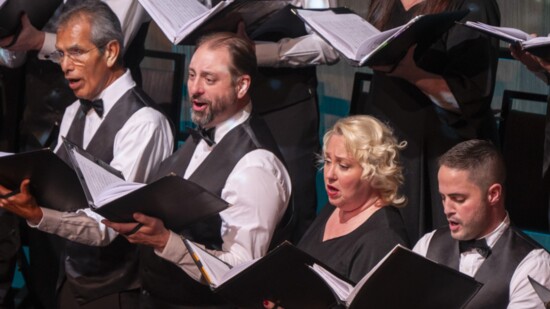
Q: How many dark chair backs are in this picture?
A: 3